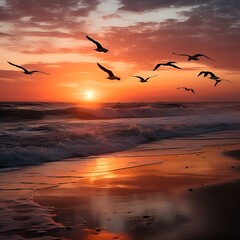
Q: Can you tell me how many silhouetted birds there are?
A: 9